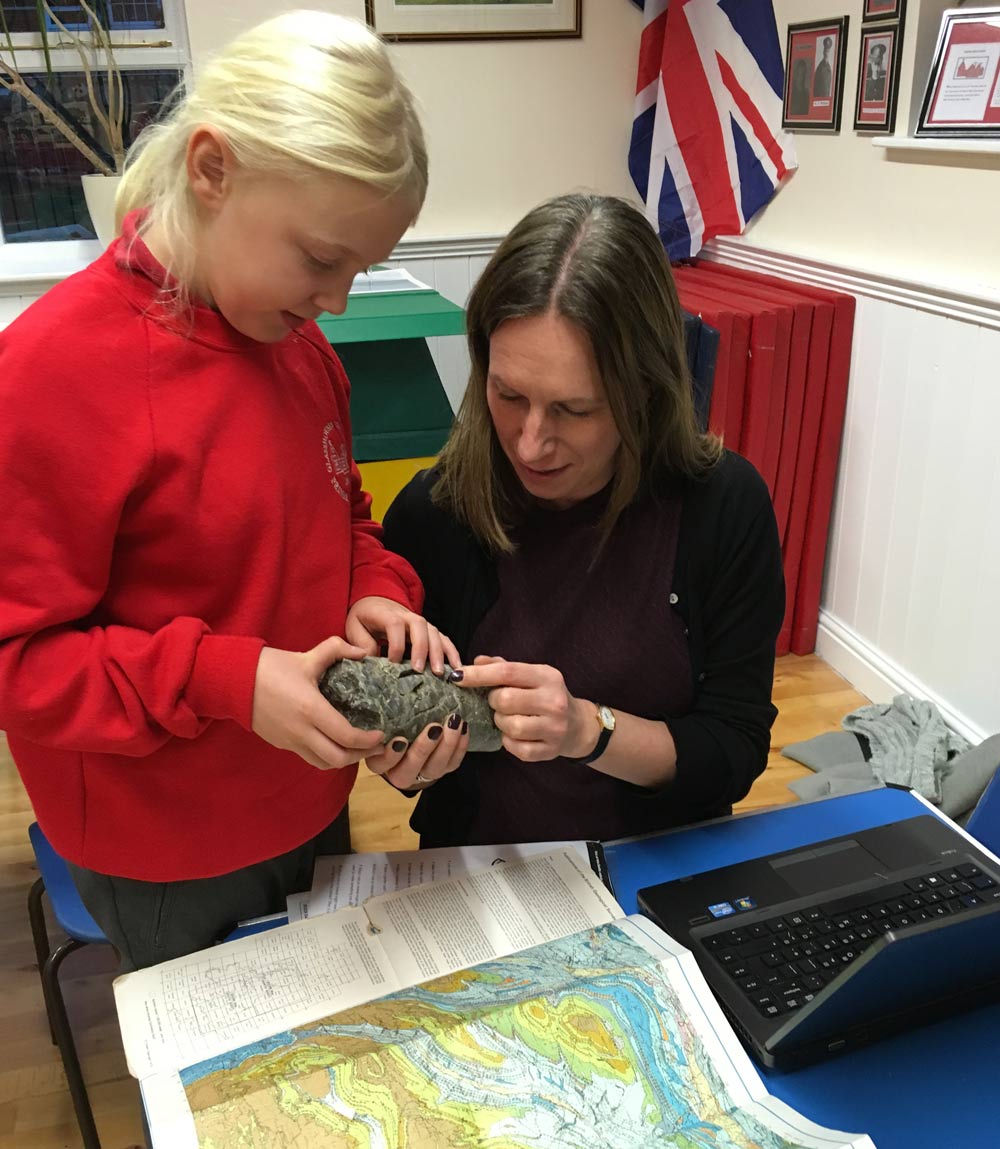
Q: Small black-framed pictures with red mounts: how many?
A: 3